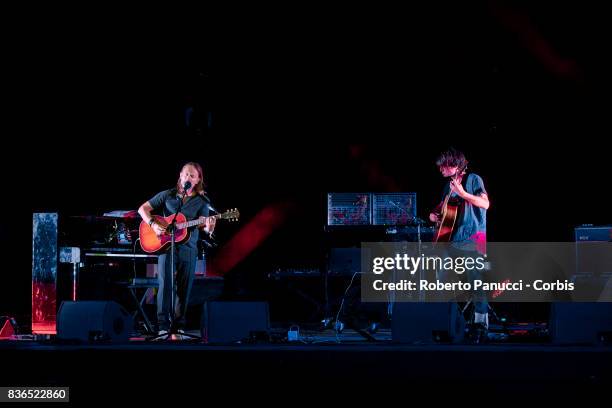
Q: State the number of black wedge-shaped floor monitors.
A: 4